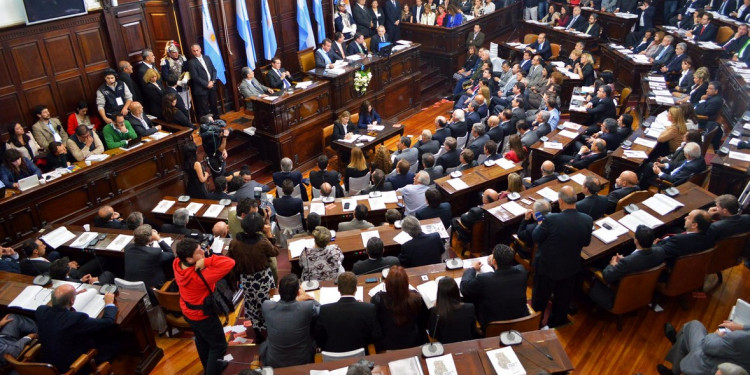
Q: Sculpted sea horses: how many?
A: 0